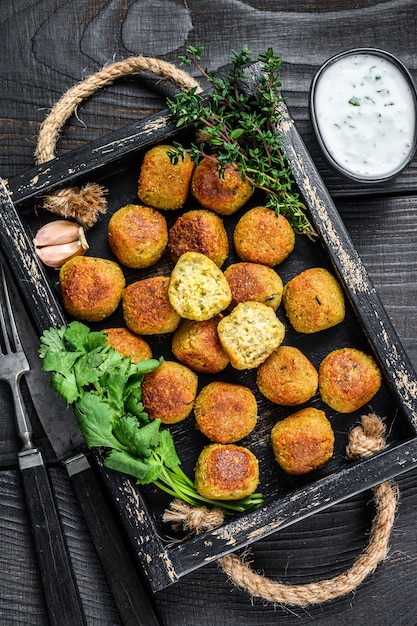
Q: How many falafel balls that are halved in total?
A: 2